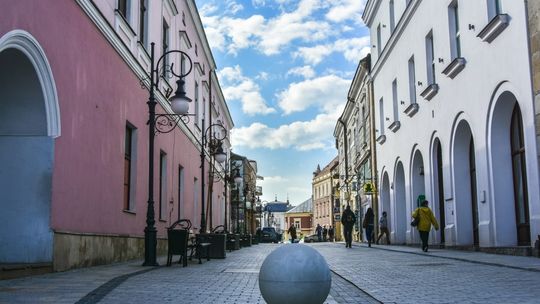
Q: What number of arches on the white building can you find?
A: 6